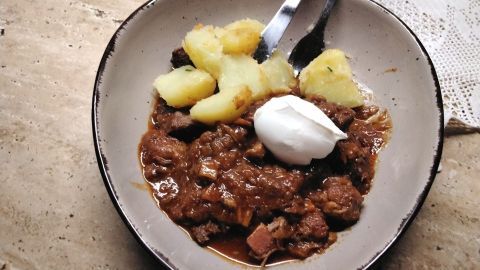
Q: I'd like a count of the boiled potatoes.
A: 7